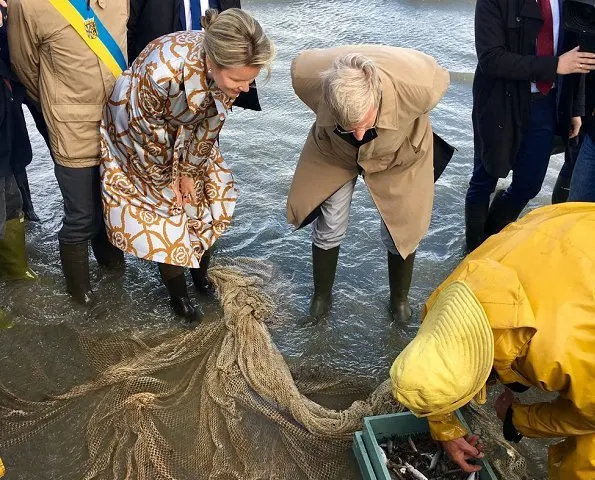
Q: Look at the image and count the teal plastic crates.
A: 2